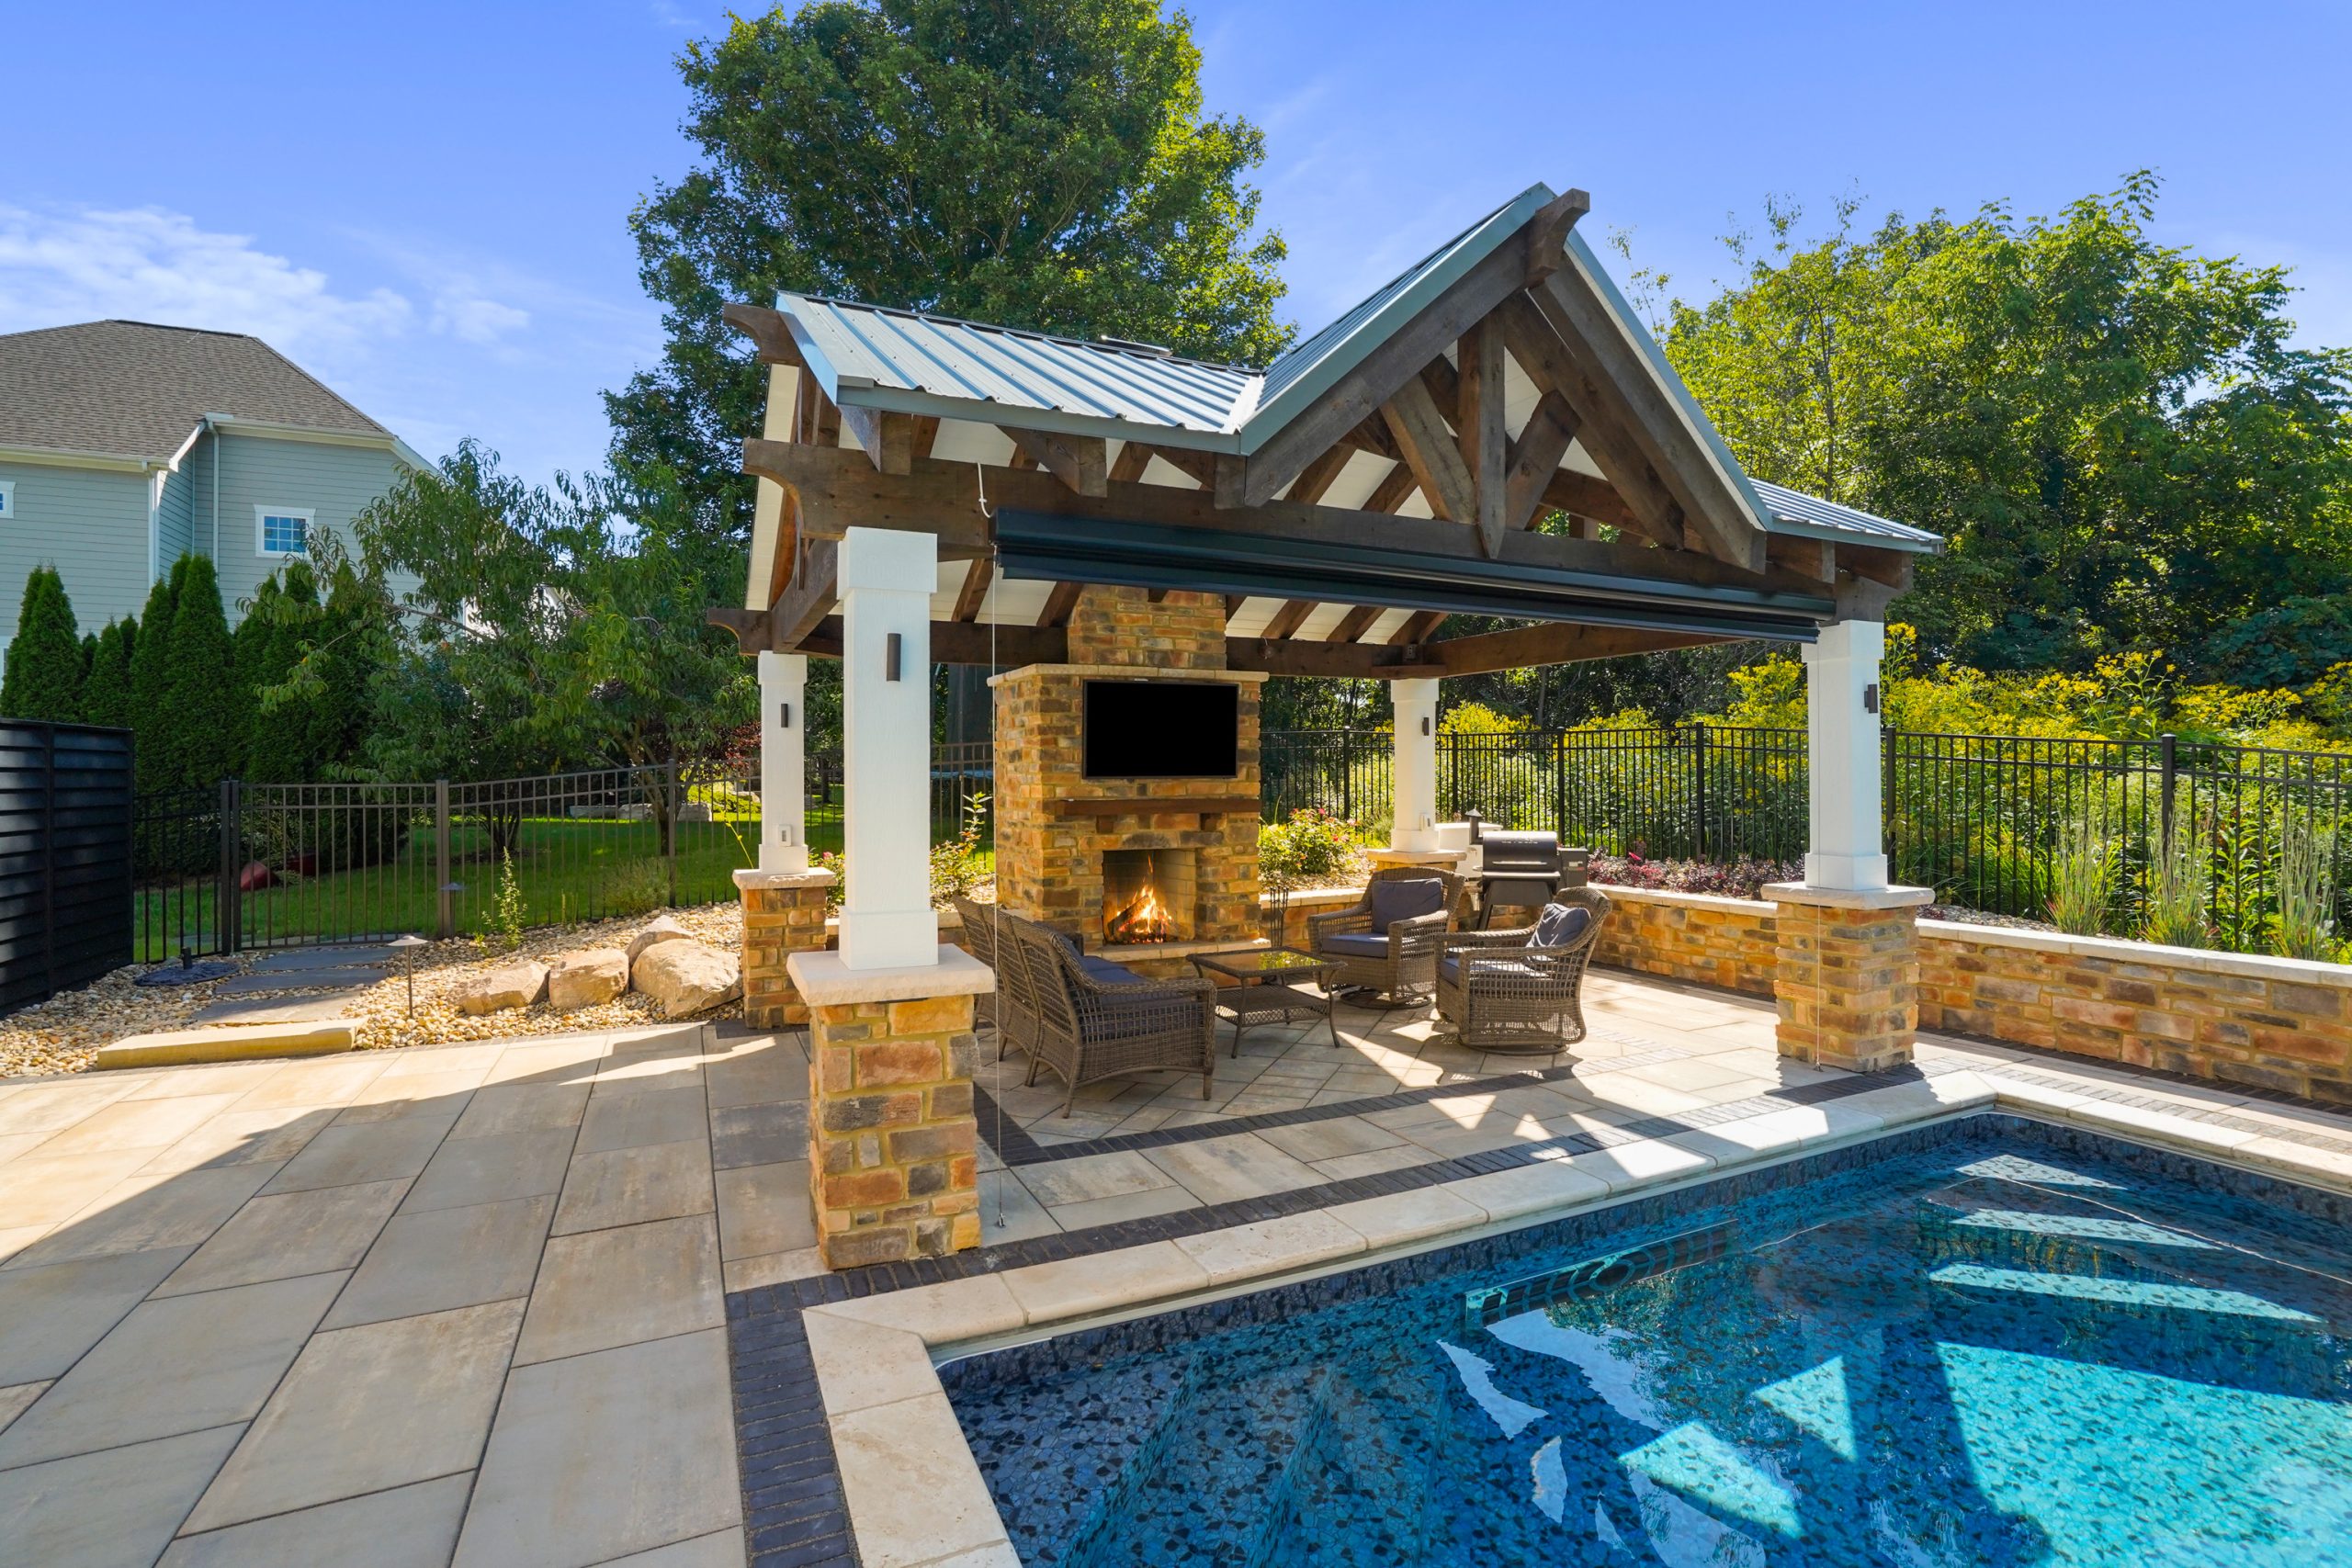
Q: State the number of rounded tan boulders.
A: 4